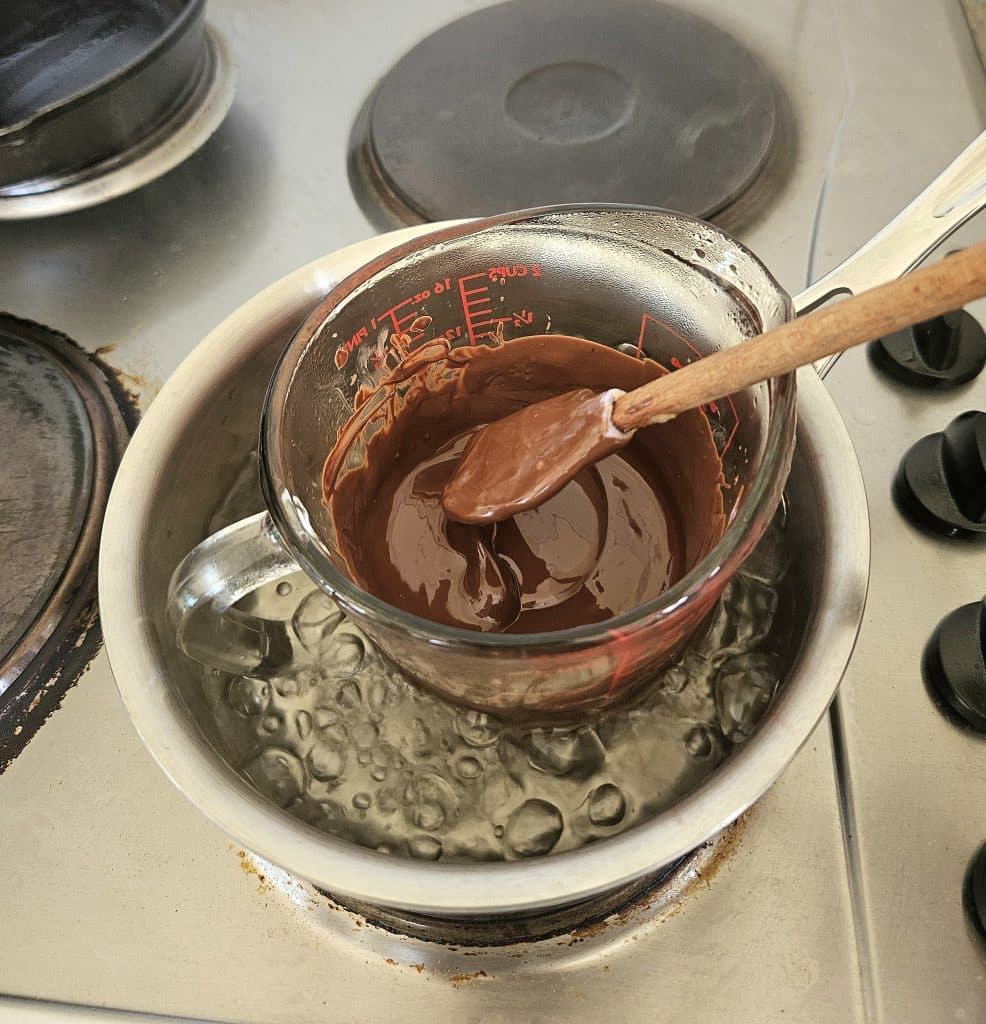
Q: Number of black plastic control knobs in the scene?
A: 4